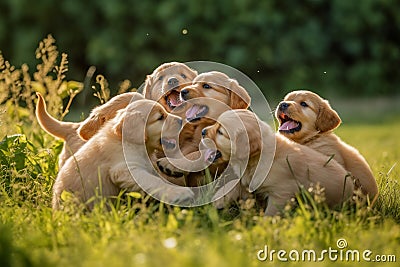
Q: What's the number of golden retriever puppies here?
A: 6